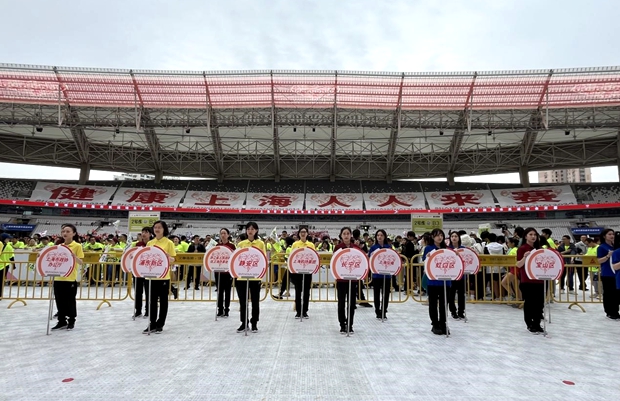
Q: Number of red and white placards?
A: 11